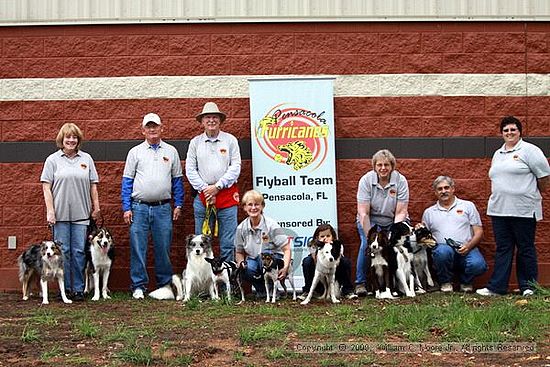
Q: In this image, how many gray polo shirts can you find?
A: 7